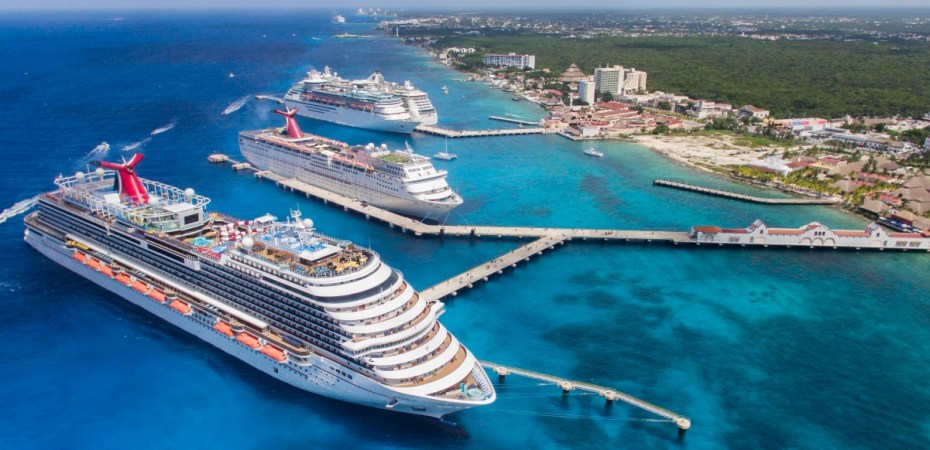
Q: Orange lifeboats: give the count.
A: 10